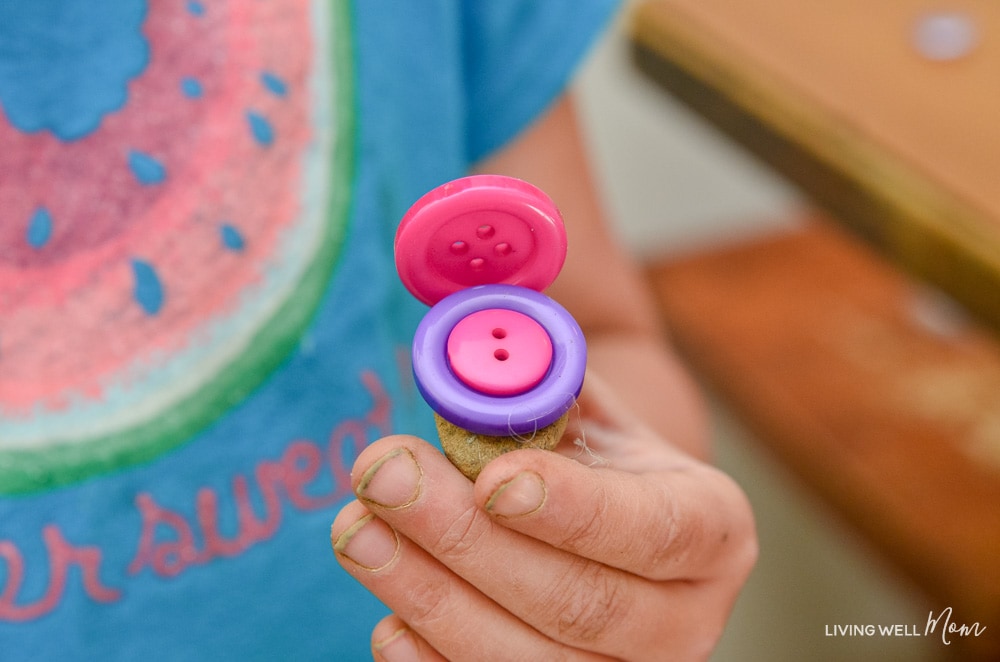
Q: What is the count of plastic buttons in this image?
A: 3